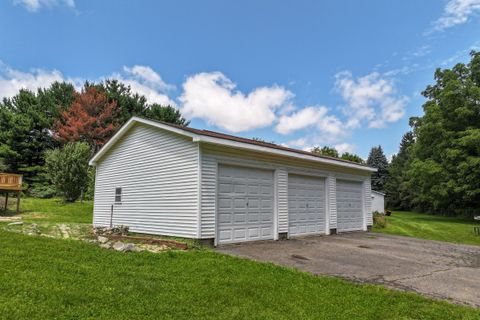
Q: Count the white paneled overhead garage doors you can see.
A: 3